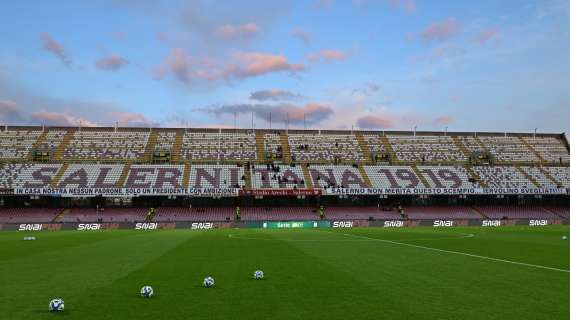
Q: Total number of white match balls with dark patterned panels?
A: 4